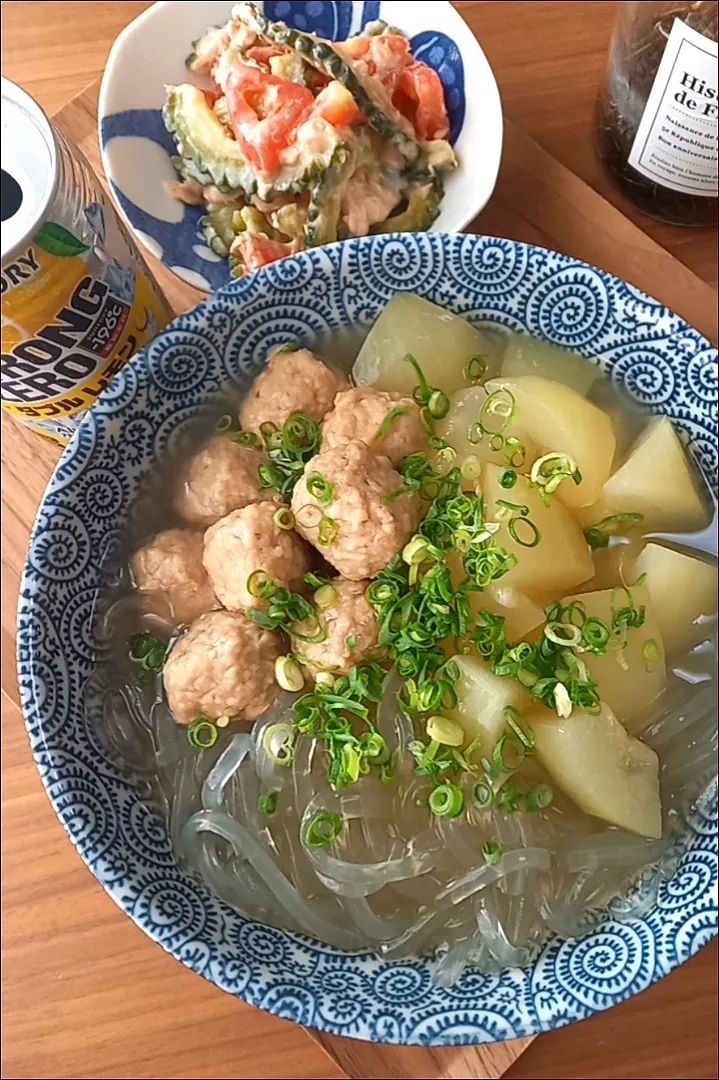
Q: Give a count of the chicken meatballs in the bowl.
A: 8